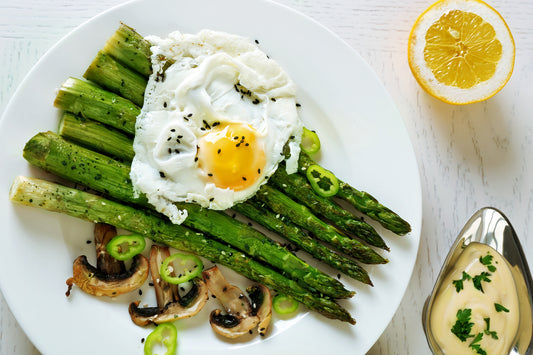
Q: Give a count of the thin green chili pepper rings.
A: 6